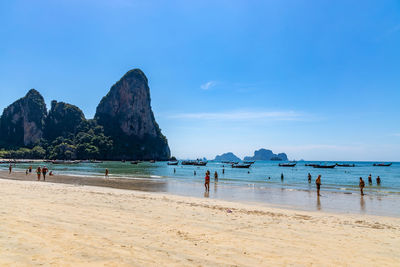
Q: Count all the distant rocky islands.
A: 2